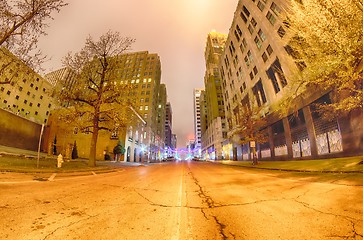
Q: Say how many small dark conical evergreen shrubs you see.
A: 2